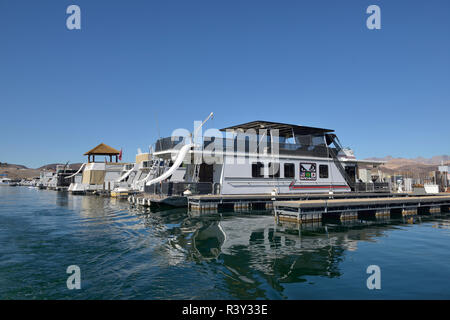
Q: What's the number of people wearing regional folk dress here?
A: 0